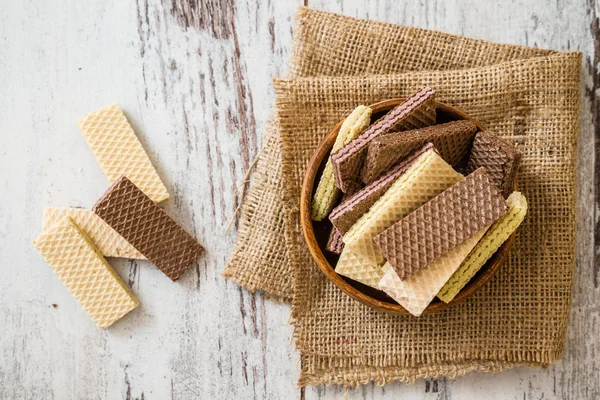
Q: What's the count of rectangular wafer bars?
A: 15